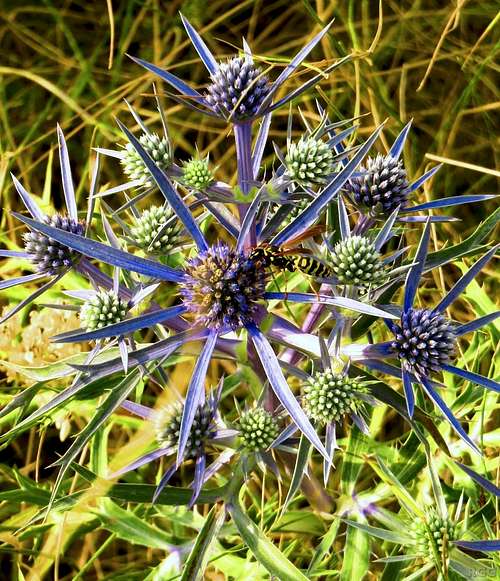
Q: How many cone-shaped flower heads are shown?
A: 15